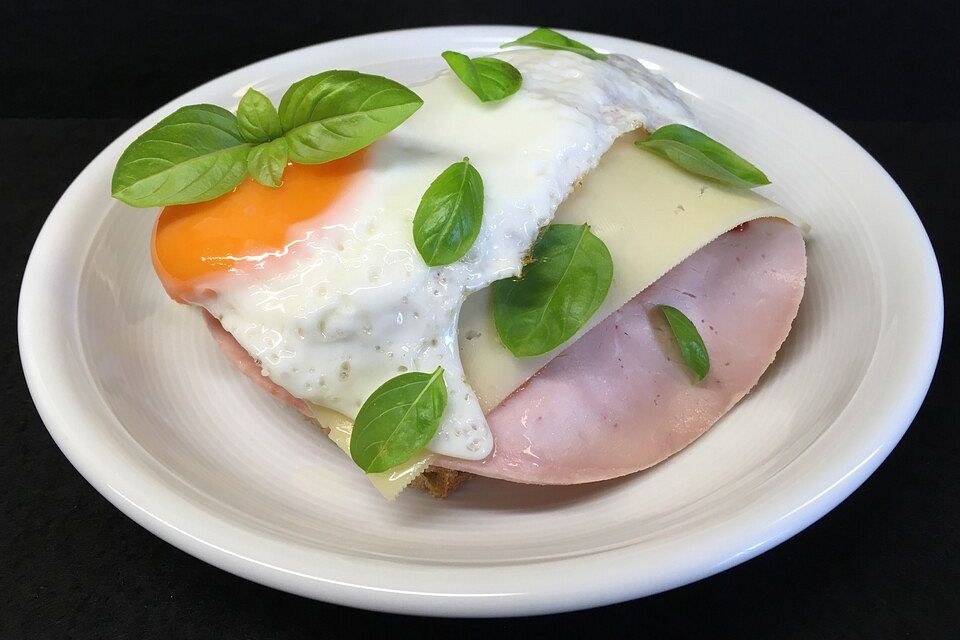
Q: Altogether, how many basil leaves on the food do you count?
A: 11